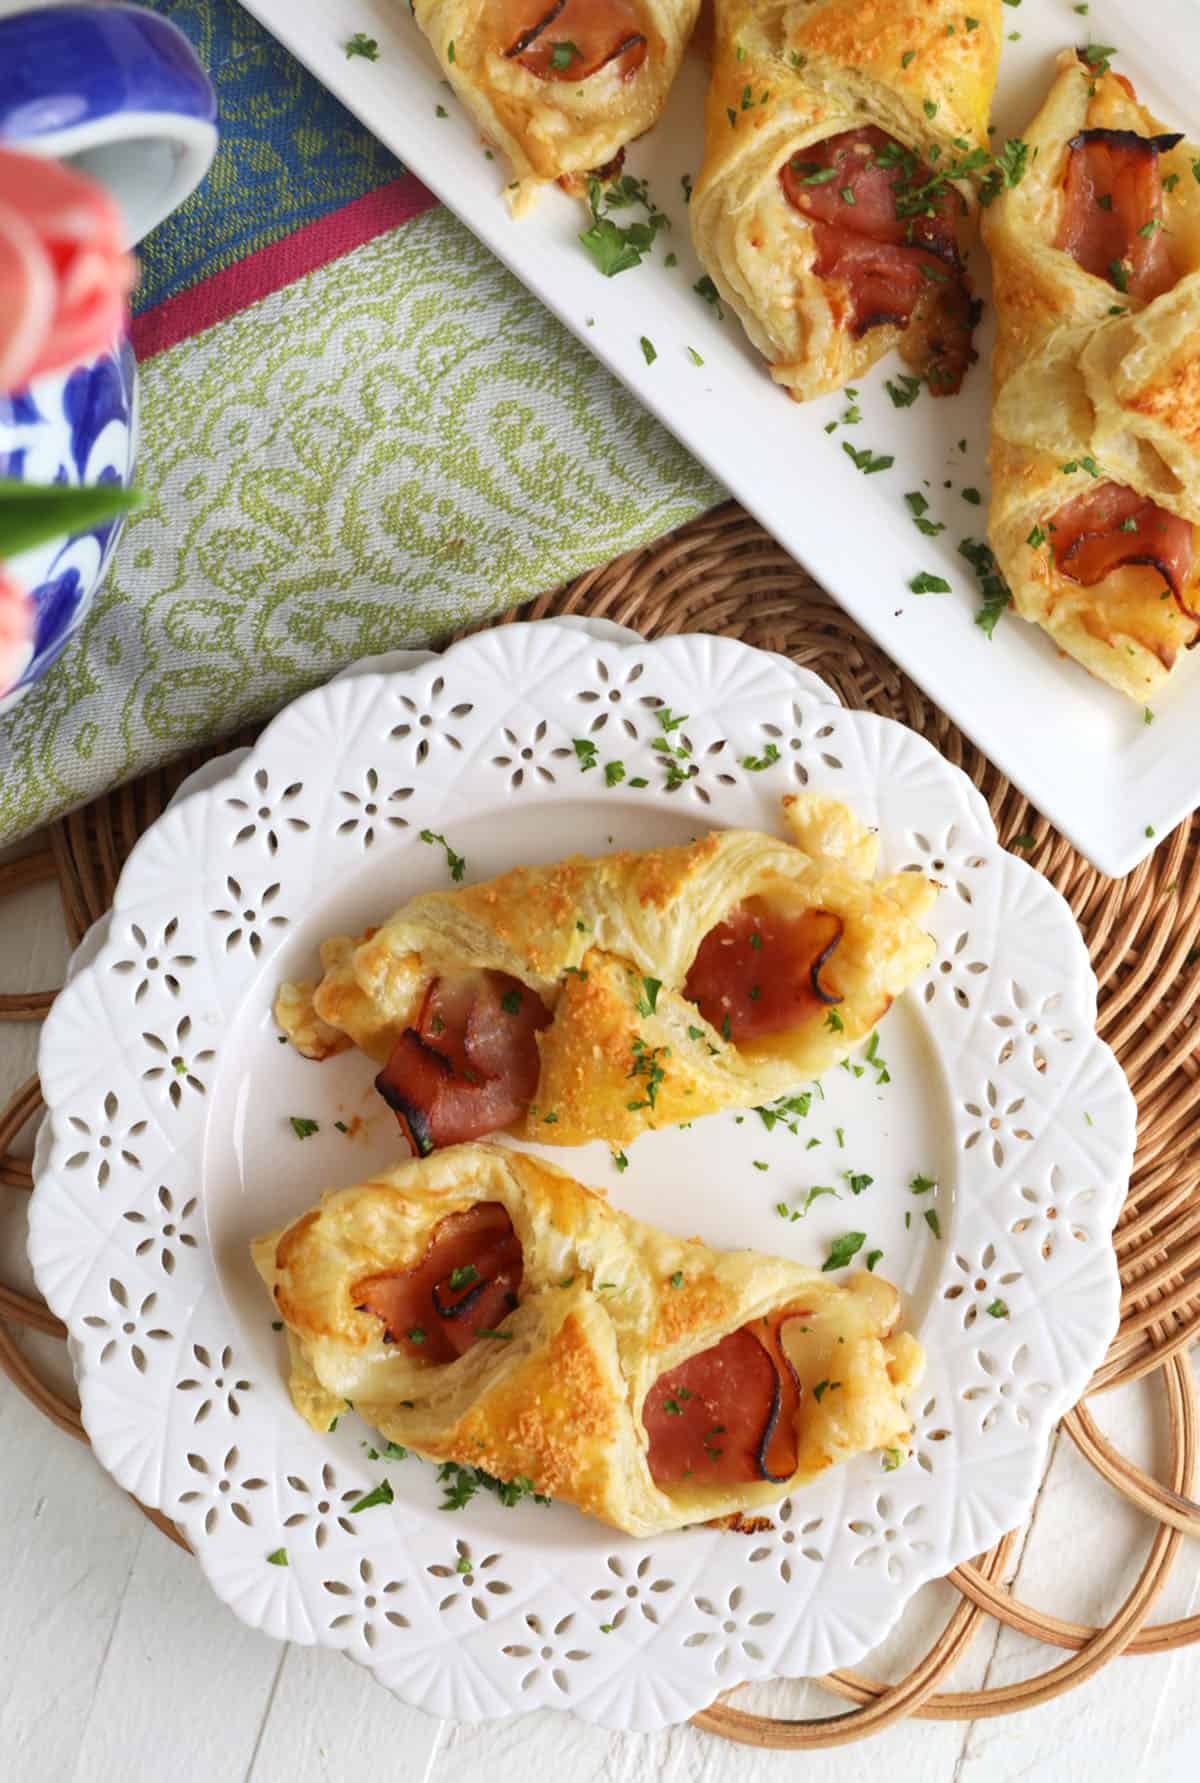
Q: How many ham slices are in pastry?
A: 8